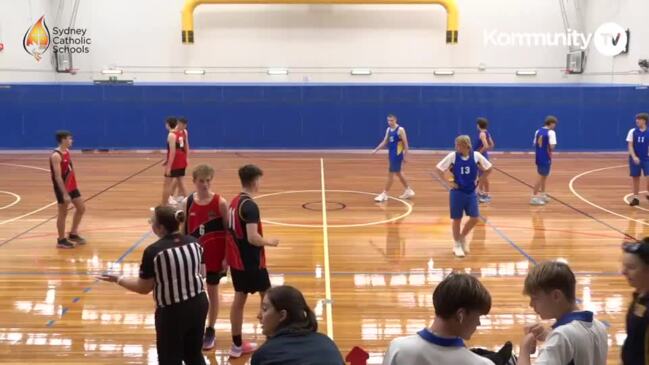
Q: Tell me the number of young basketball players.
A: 10